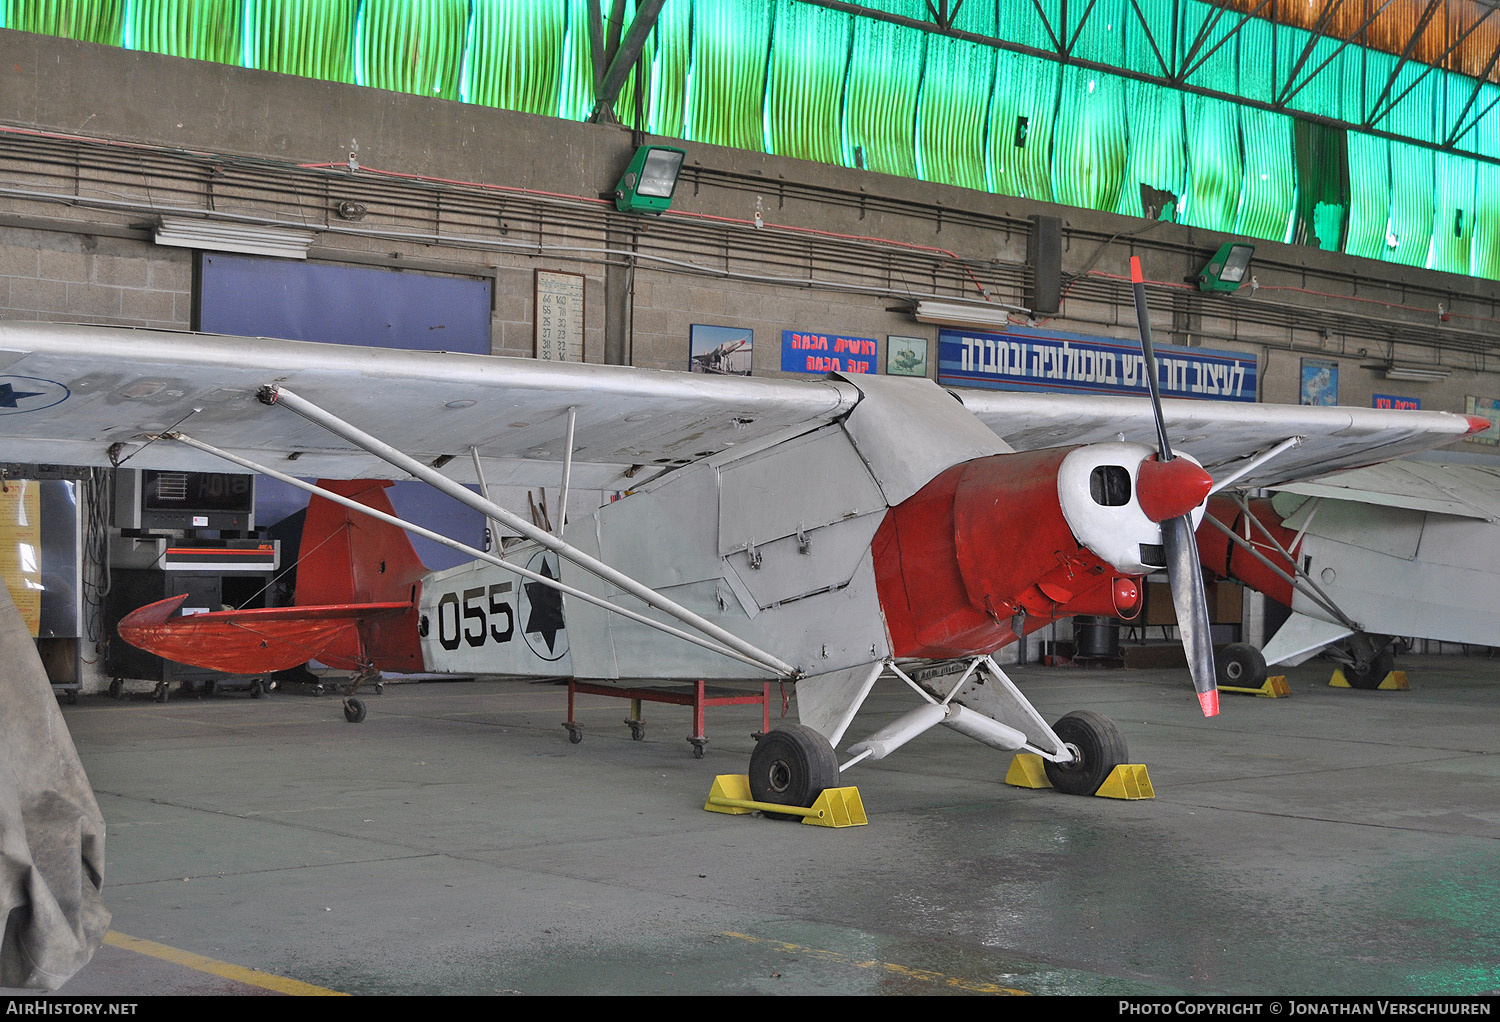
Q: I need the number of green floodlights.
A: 2